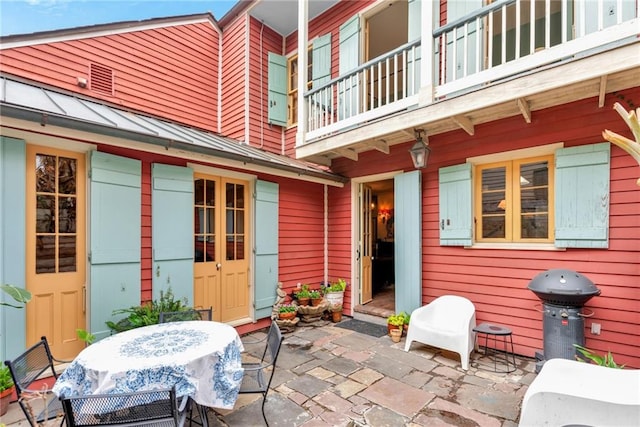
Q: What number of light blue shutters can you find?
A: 13